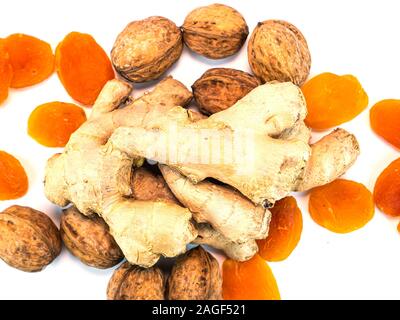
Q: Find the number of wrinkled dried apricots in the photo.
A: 11